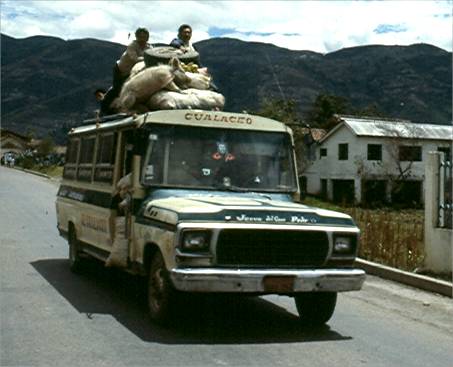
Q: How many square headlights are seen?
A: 2